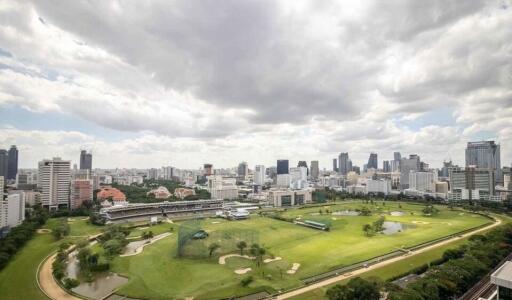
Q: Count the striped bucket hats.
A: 0